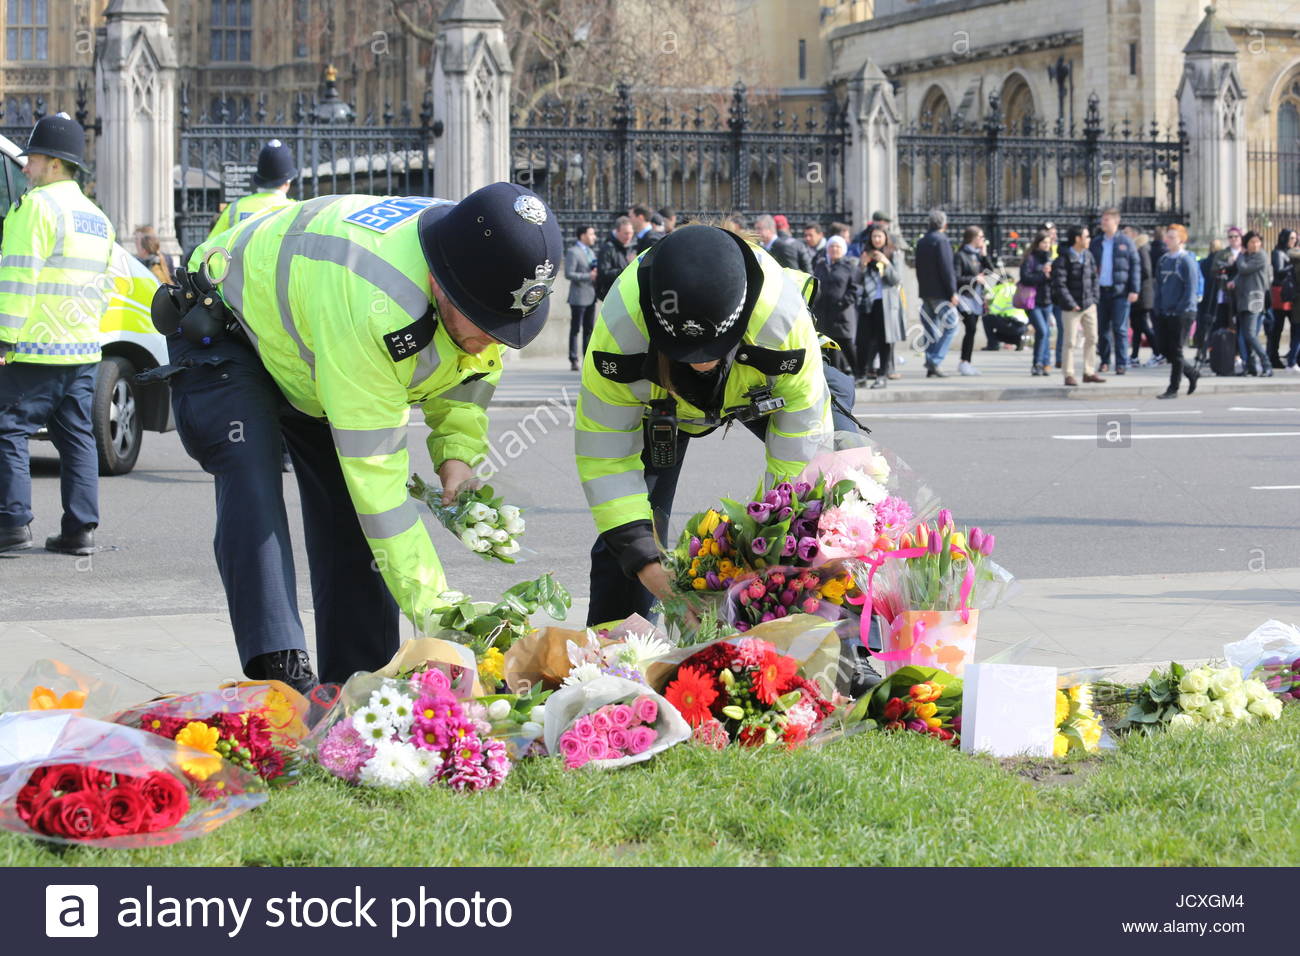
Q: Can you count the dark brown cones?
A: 0